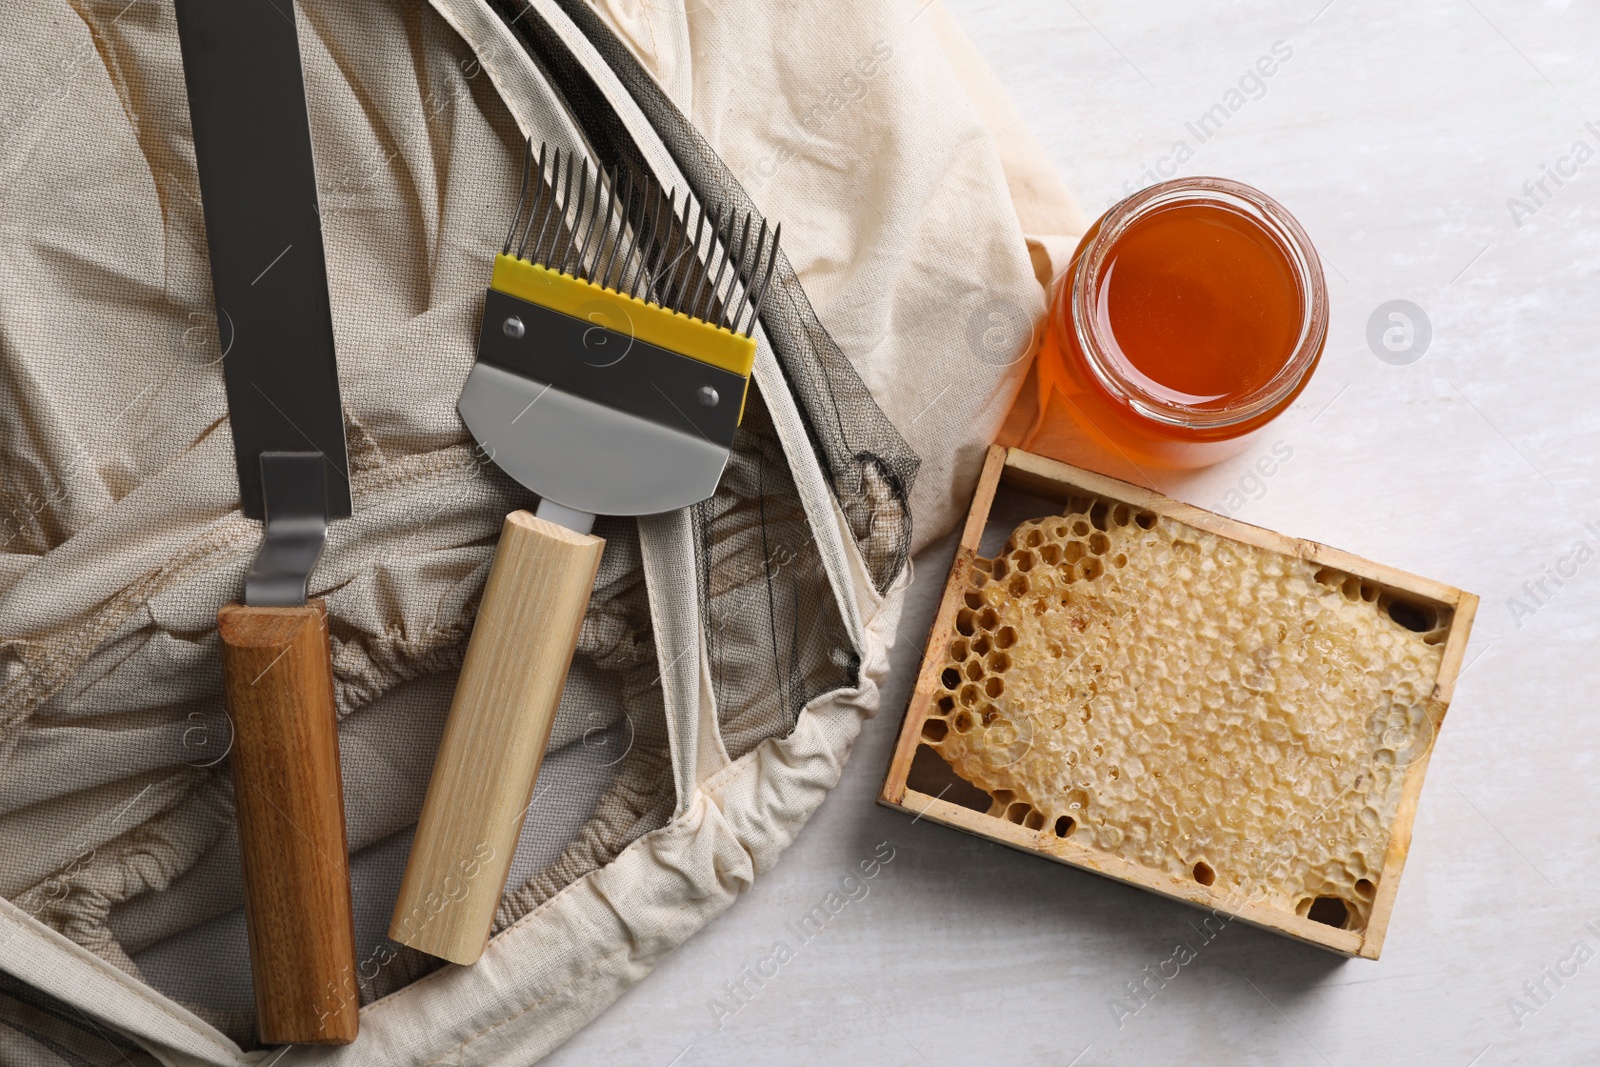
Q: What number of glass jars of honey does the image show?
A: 1